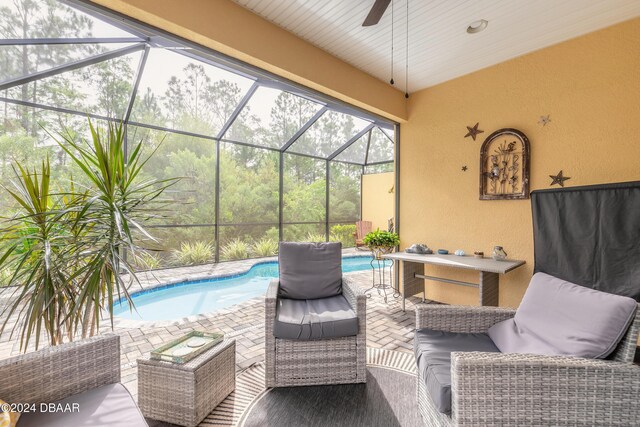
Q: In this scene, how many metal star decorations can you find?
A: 4